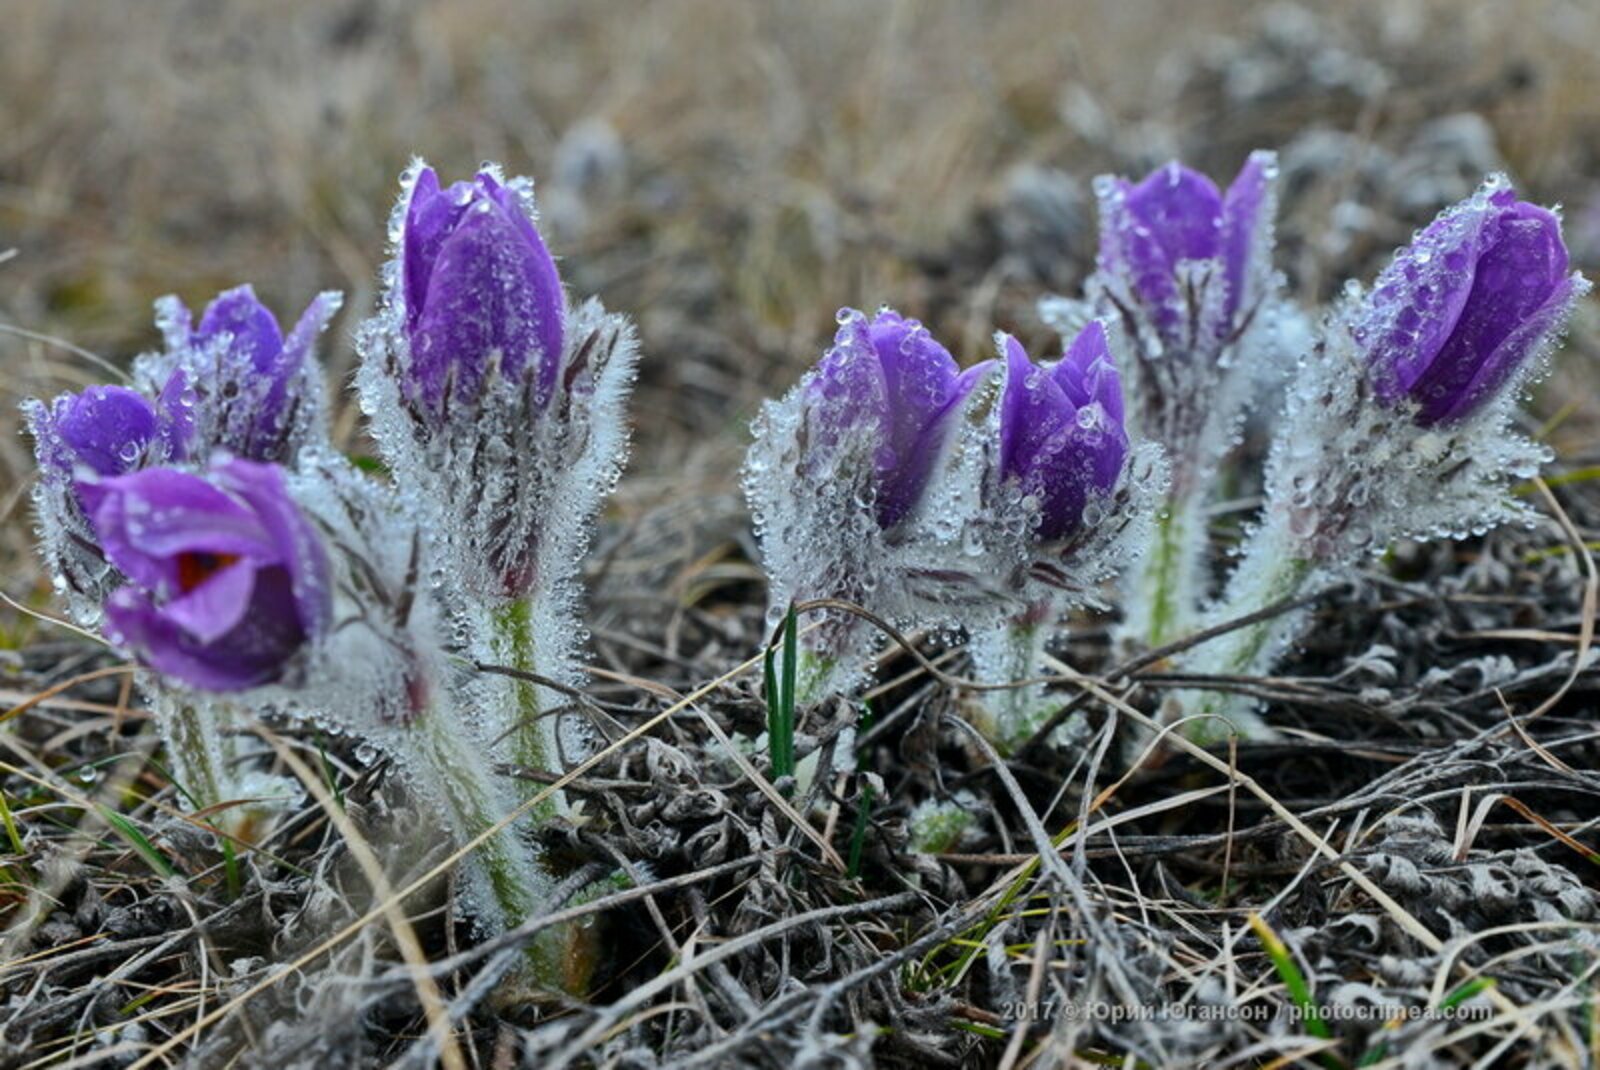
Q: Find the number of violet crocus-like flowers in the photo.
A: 8